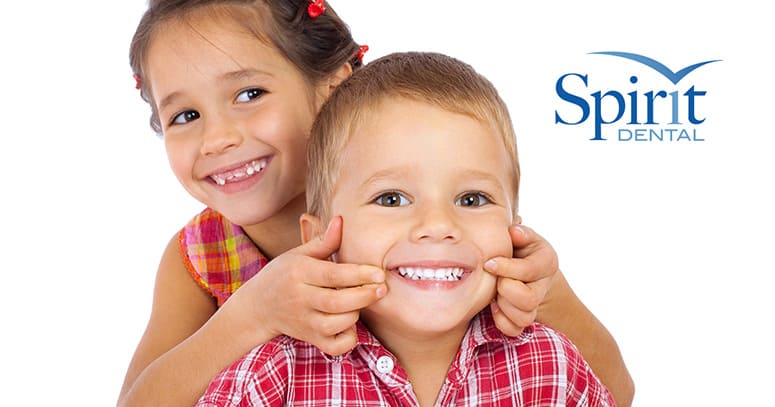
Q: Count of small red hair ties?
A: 3